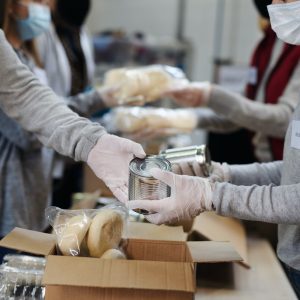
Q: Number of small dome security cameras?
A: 0